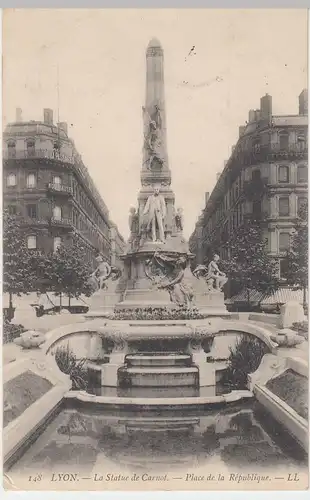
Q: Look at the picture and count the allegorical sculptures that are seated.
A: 2